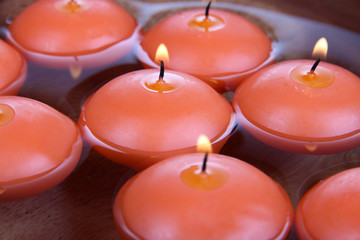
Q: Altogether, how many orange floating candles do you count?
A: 8